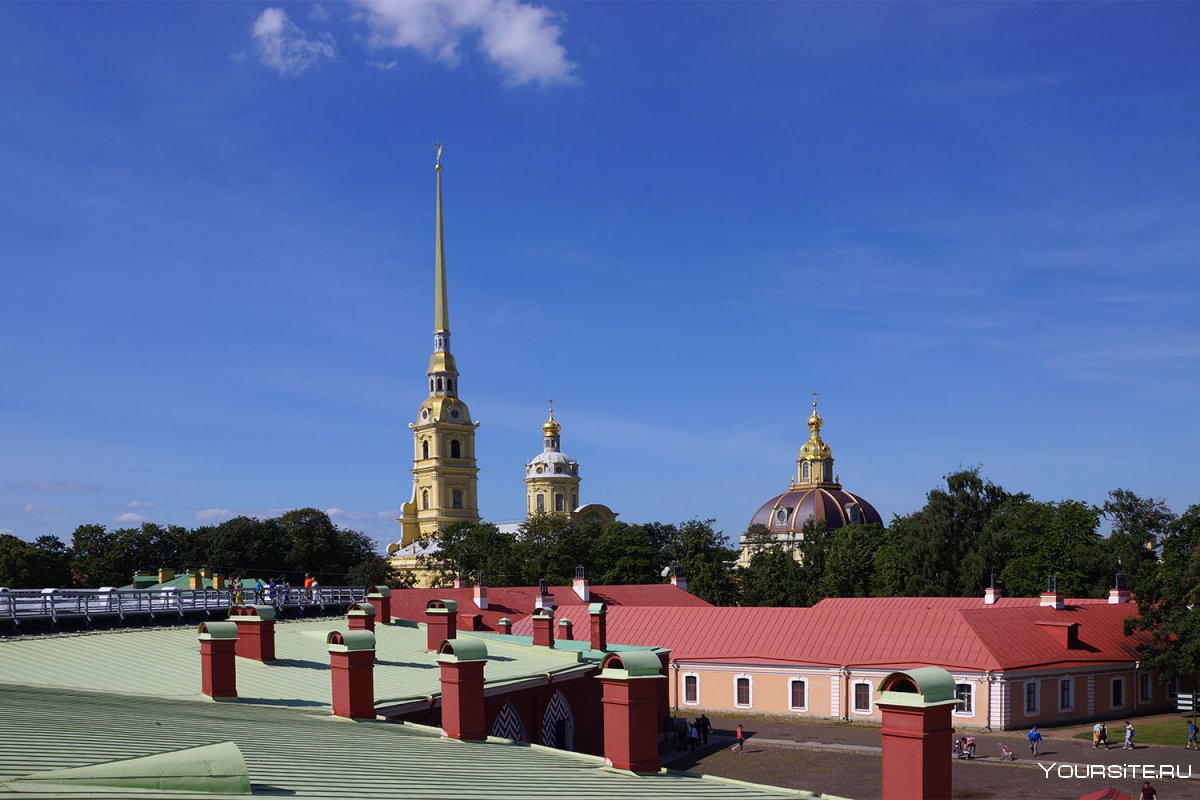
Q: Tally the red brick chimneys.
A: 13